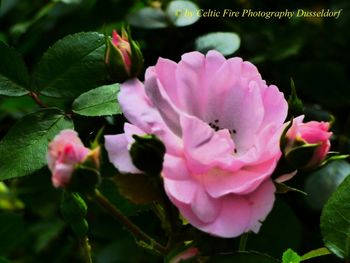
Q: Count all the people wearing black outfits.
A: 0